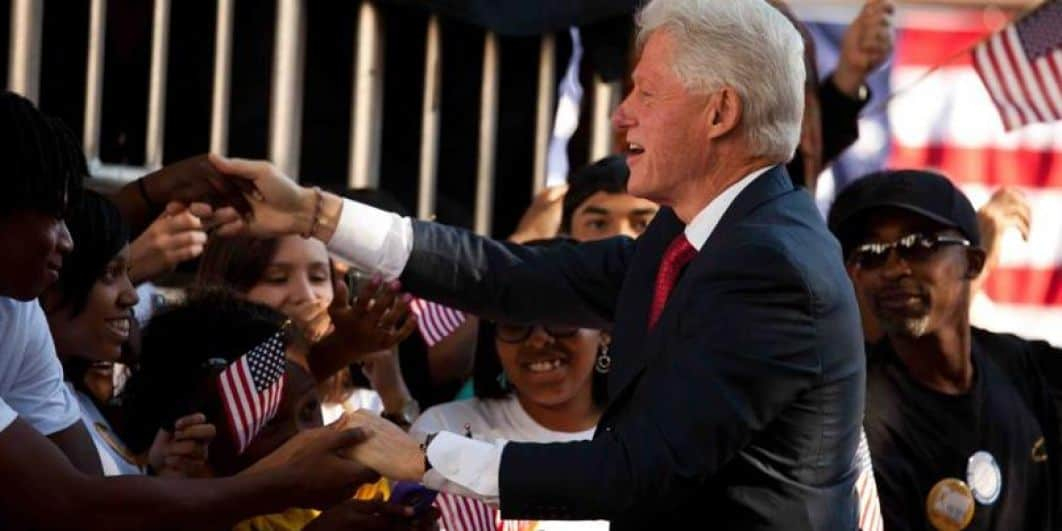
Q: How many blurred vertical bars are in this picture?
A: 10